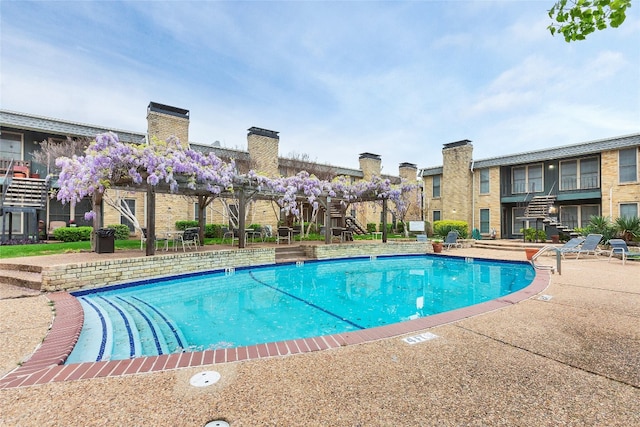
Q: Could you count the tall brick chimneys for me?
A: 5